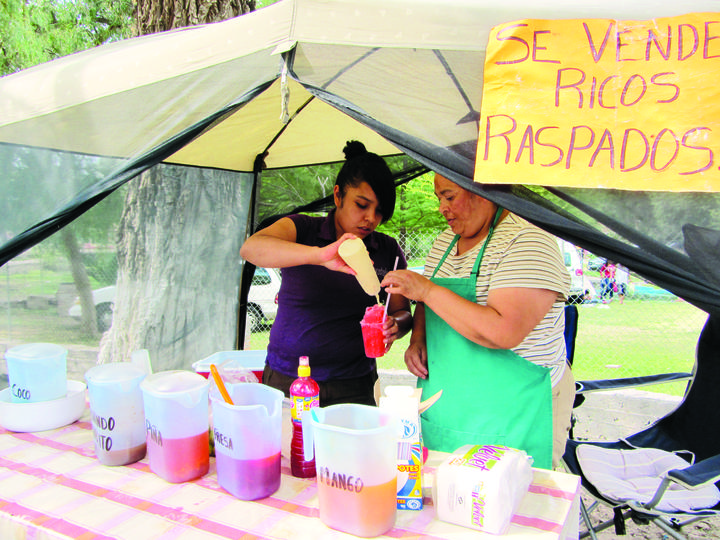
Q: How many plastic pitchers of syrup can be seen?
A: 5